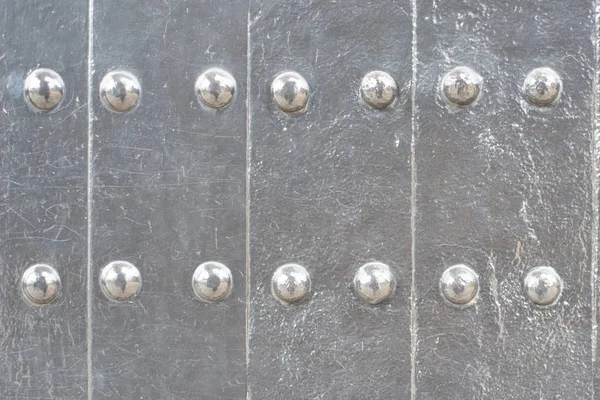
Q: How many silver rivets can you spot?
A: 14